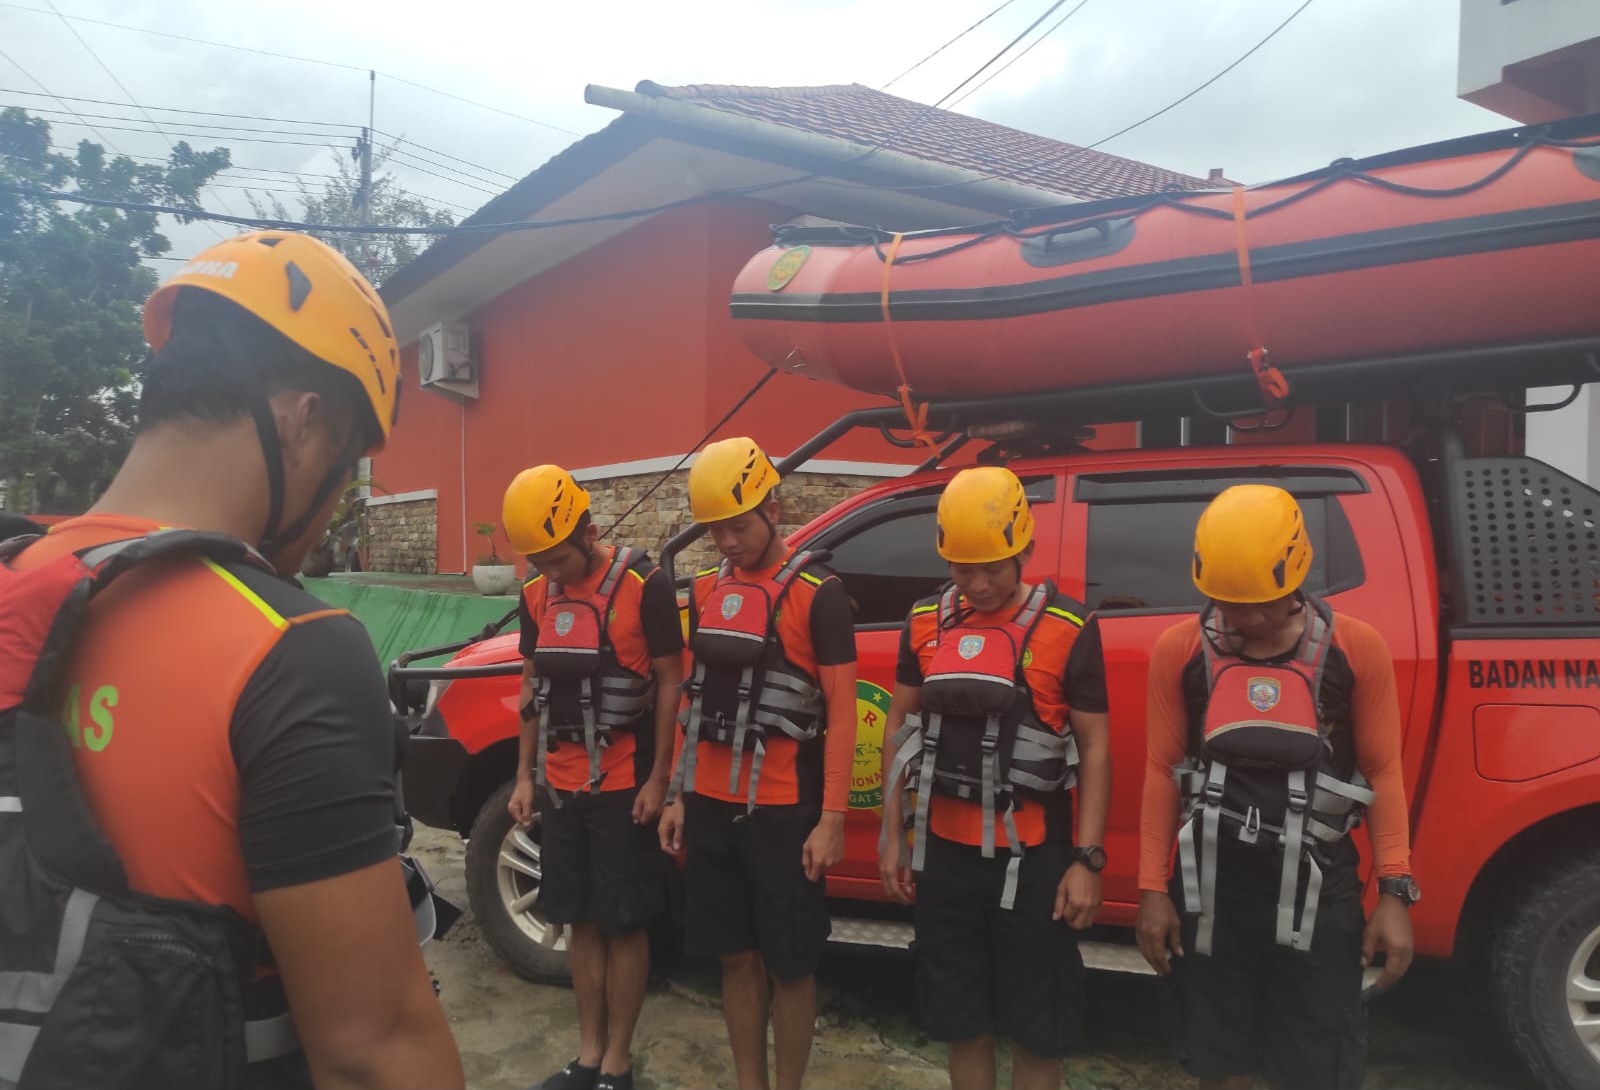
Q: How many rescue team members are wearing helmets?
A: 5